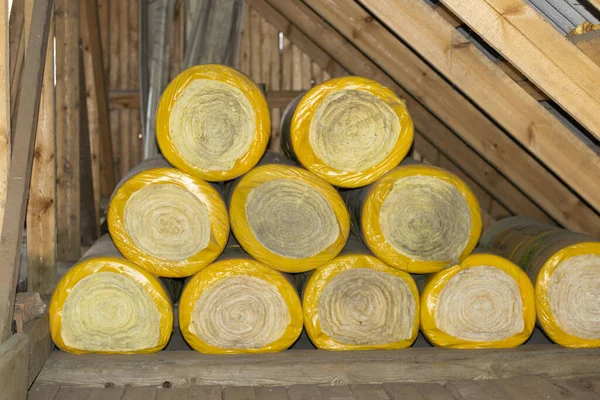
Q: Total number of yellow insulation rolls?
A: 10